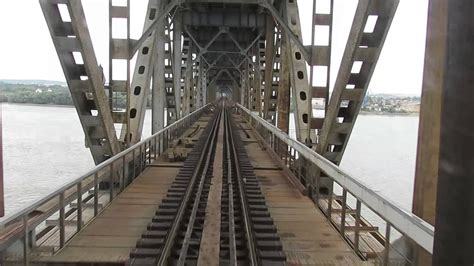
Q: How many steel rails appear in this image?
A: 4